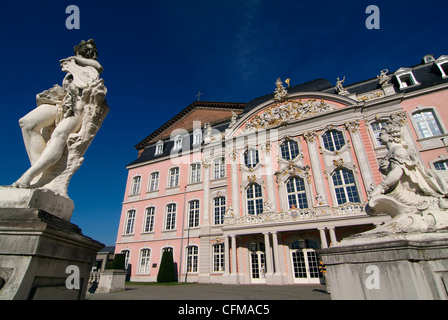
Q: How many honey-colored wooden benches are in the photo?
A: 0